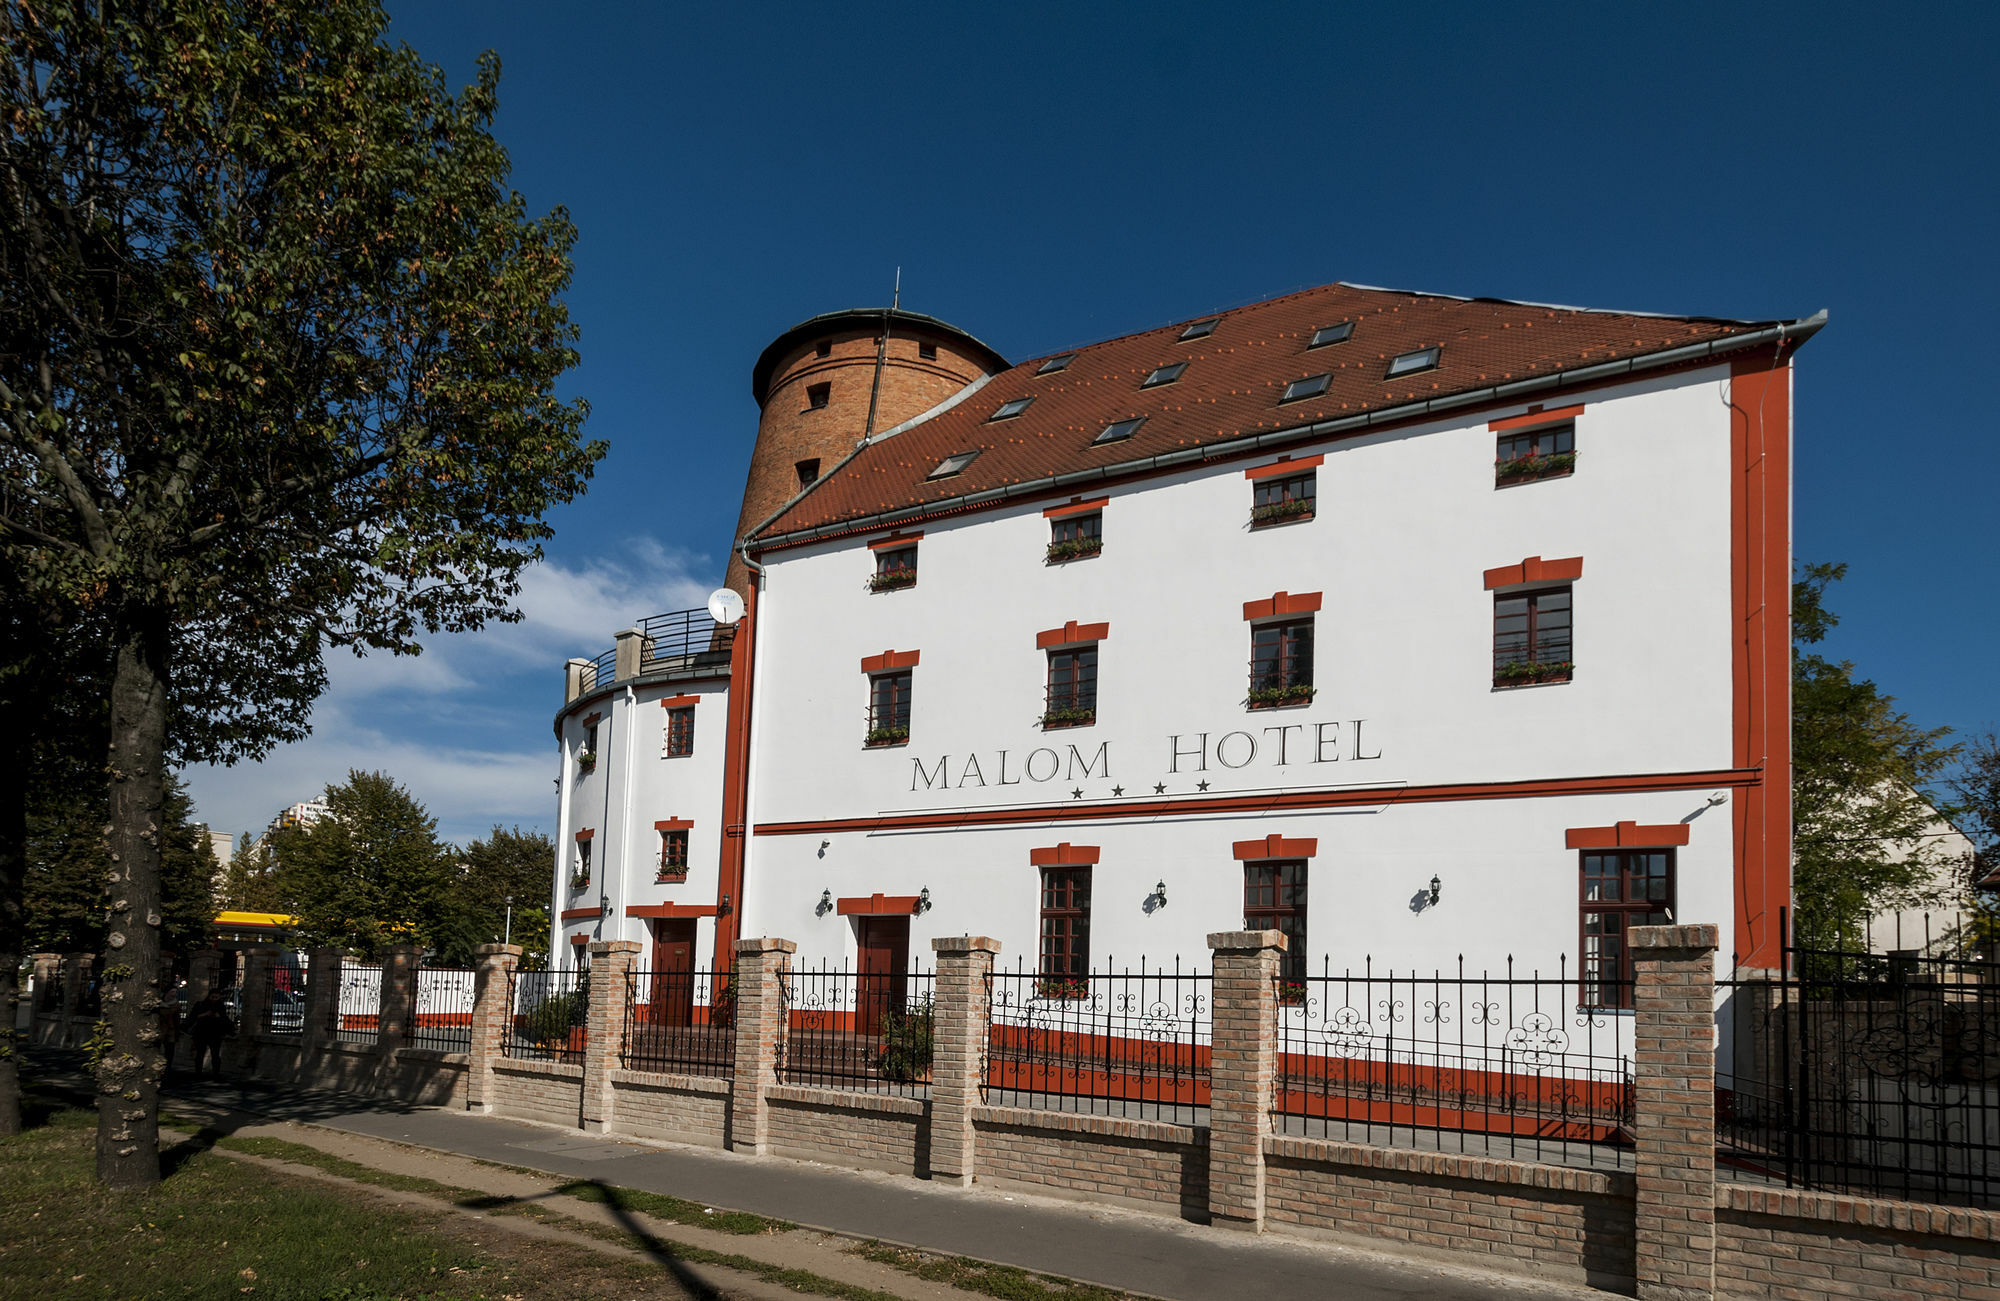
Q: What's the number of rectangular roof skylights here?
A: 9